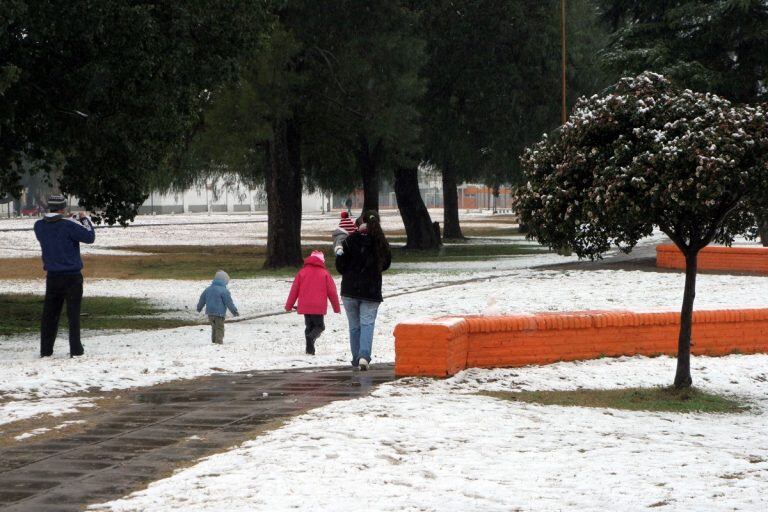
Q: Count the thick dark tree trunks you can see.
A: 4